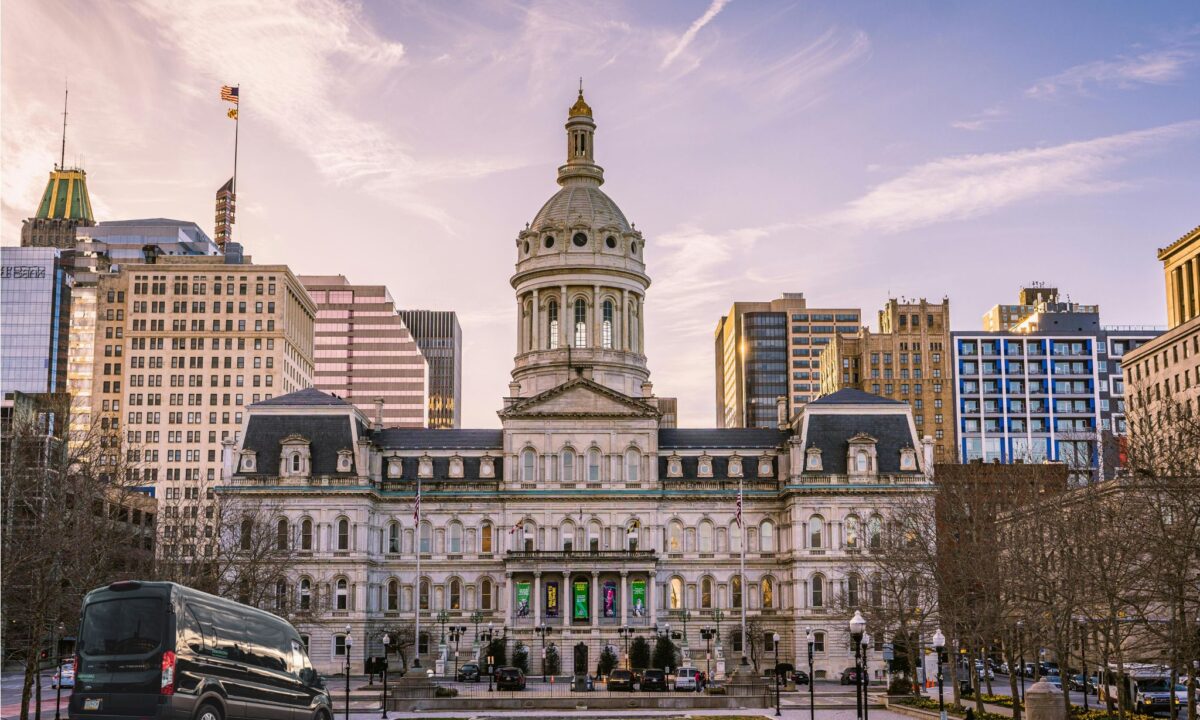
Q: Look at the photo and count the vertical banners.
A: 5